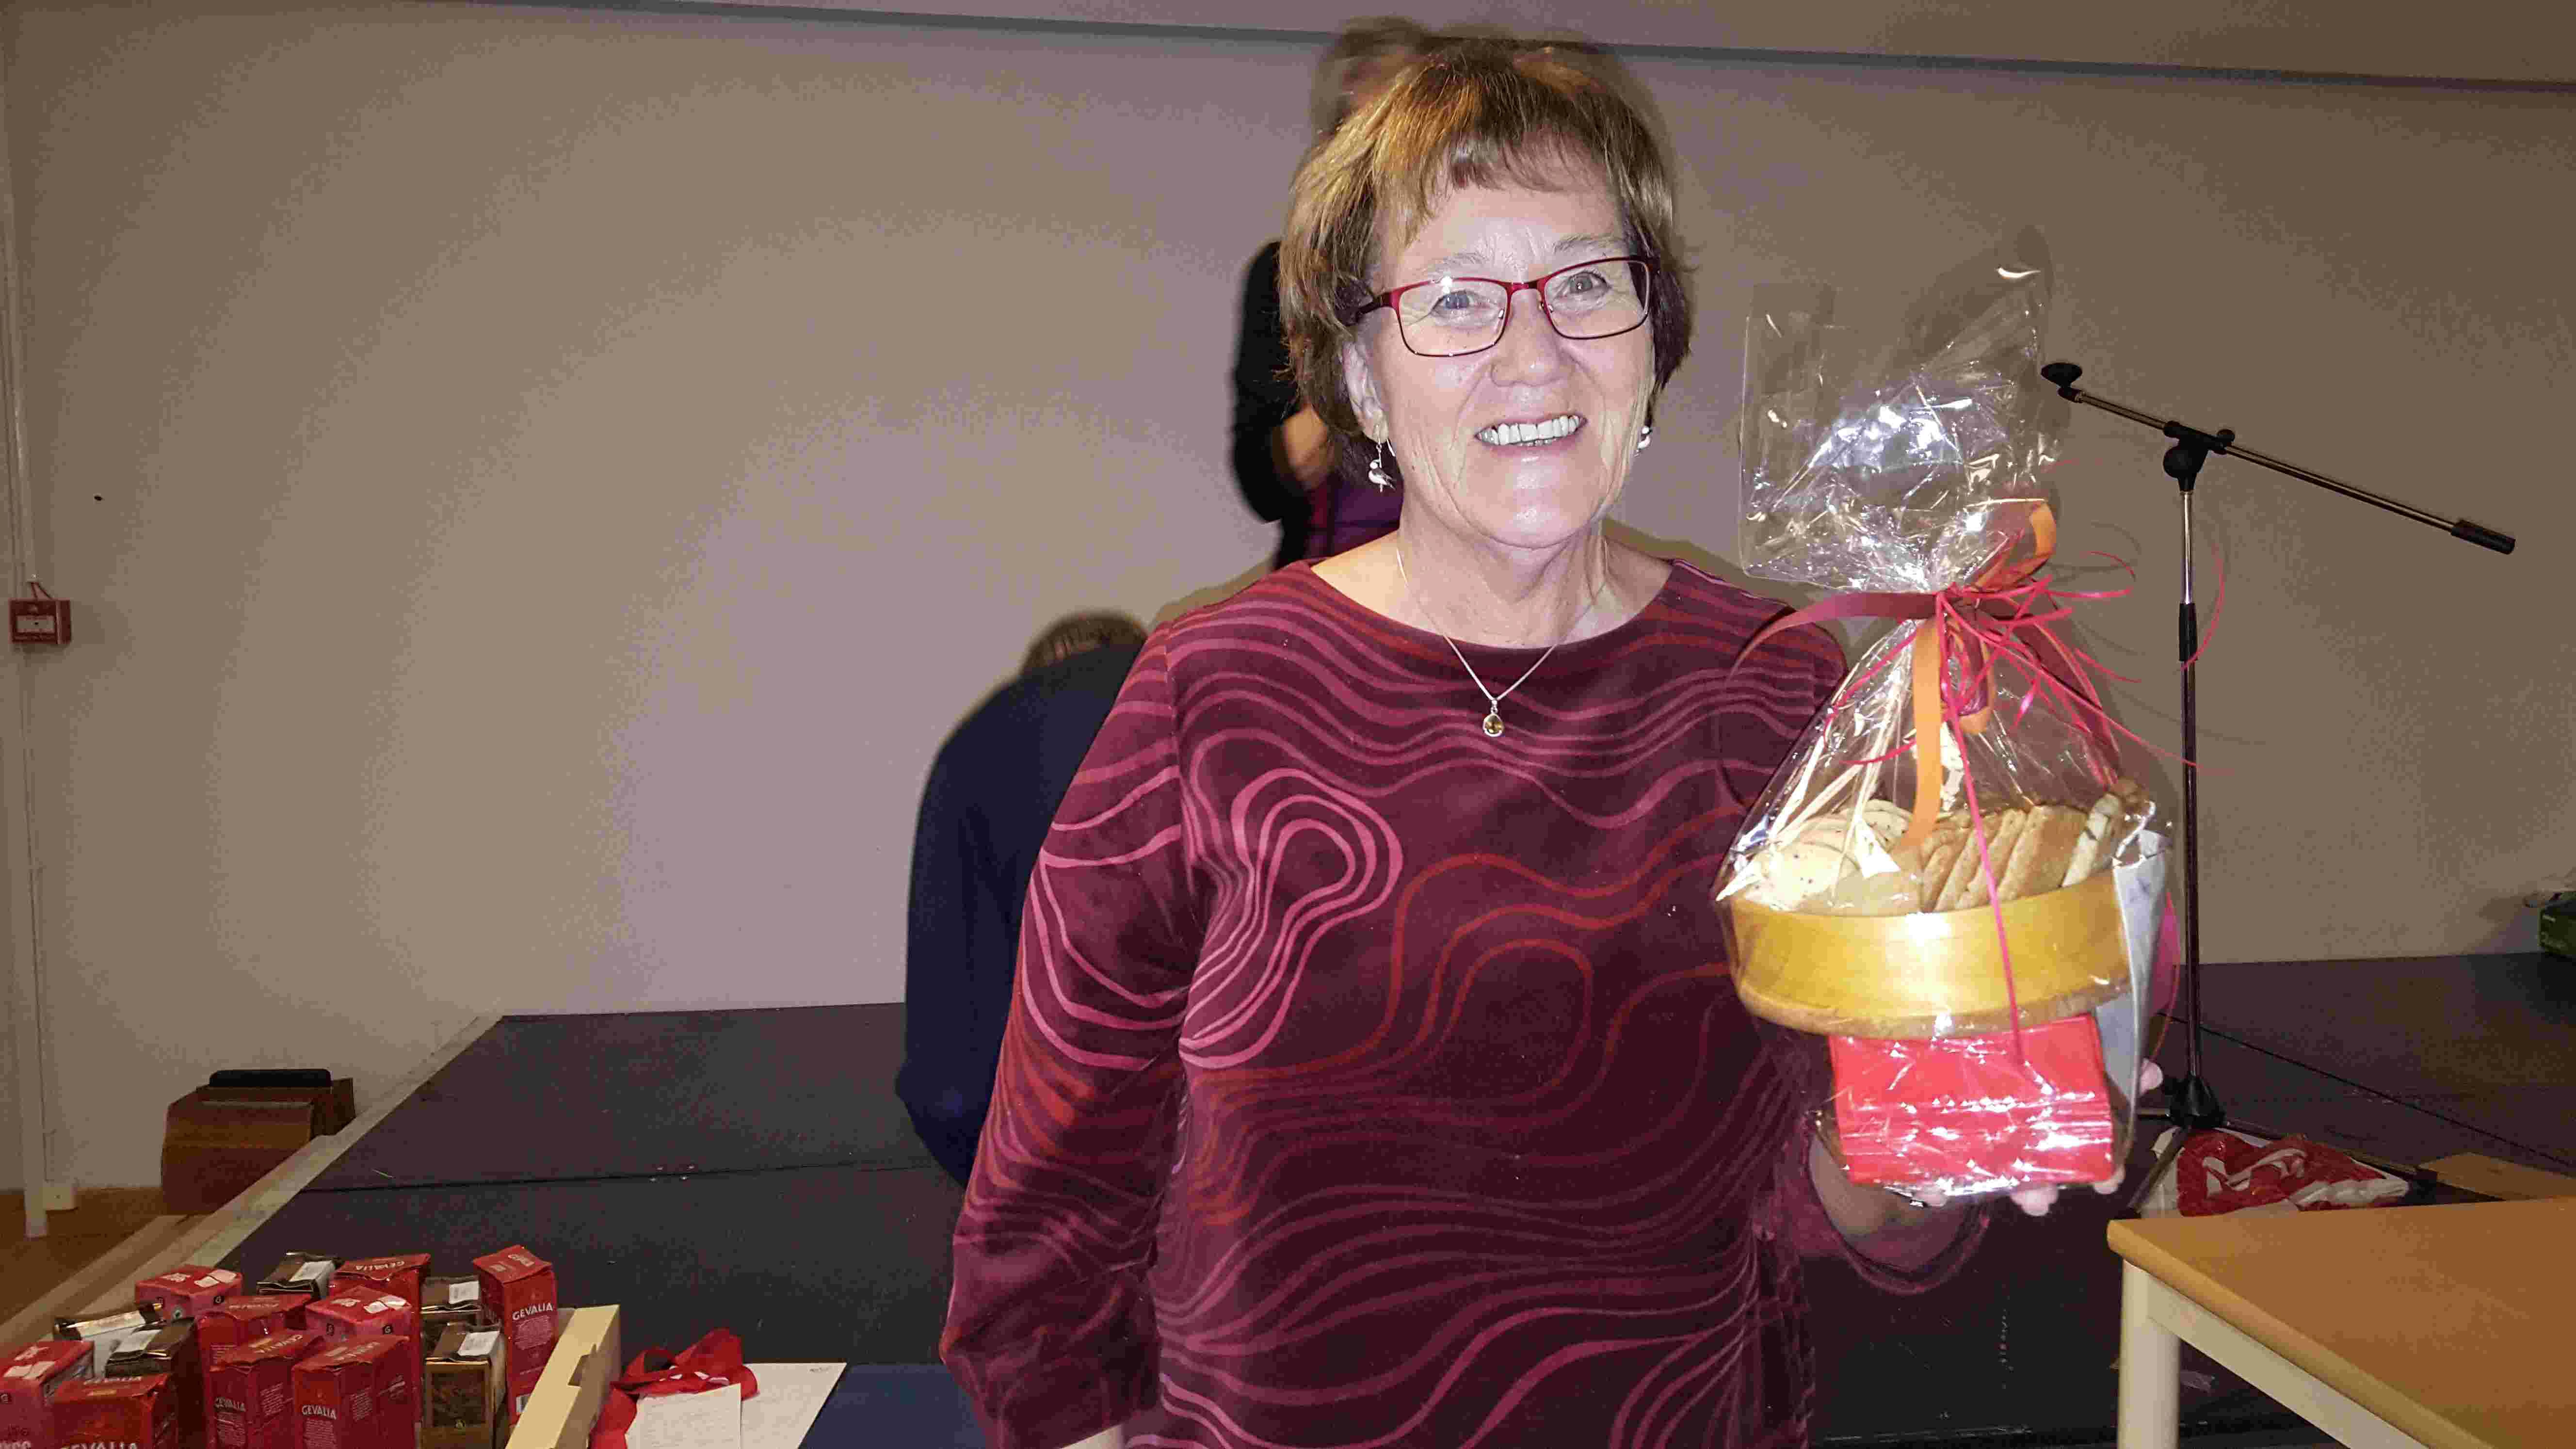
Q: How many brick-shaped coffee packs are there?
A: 14